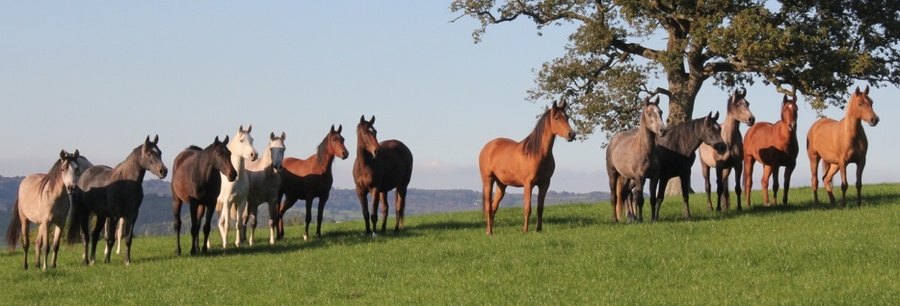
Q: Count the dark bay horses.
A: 2